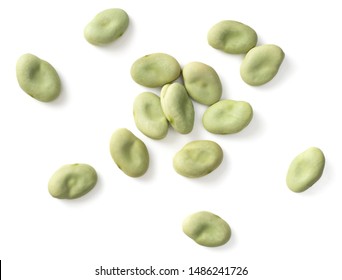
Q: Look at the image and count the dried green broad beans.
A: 14